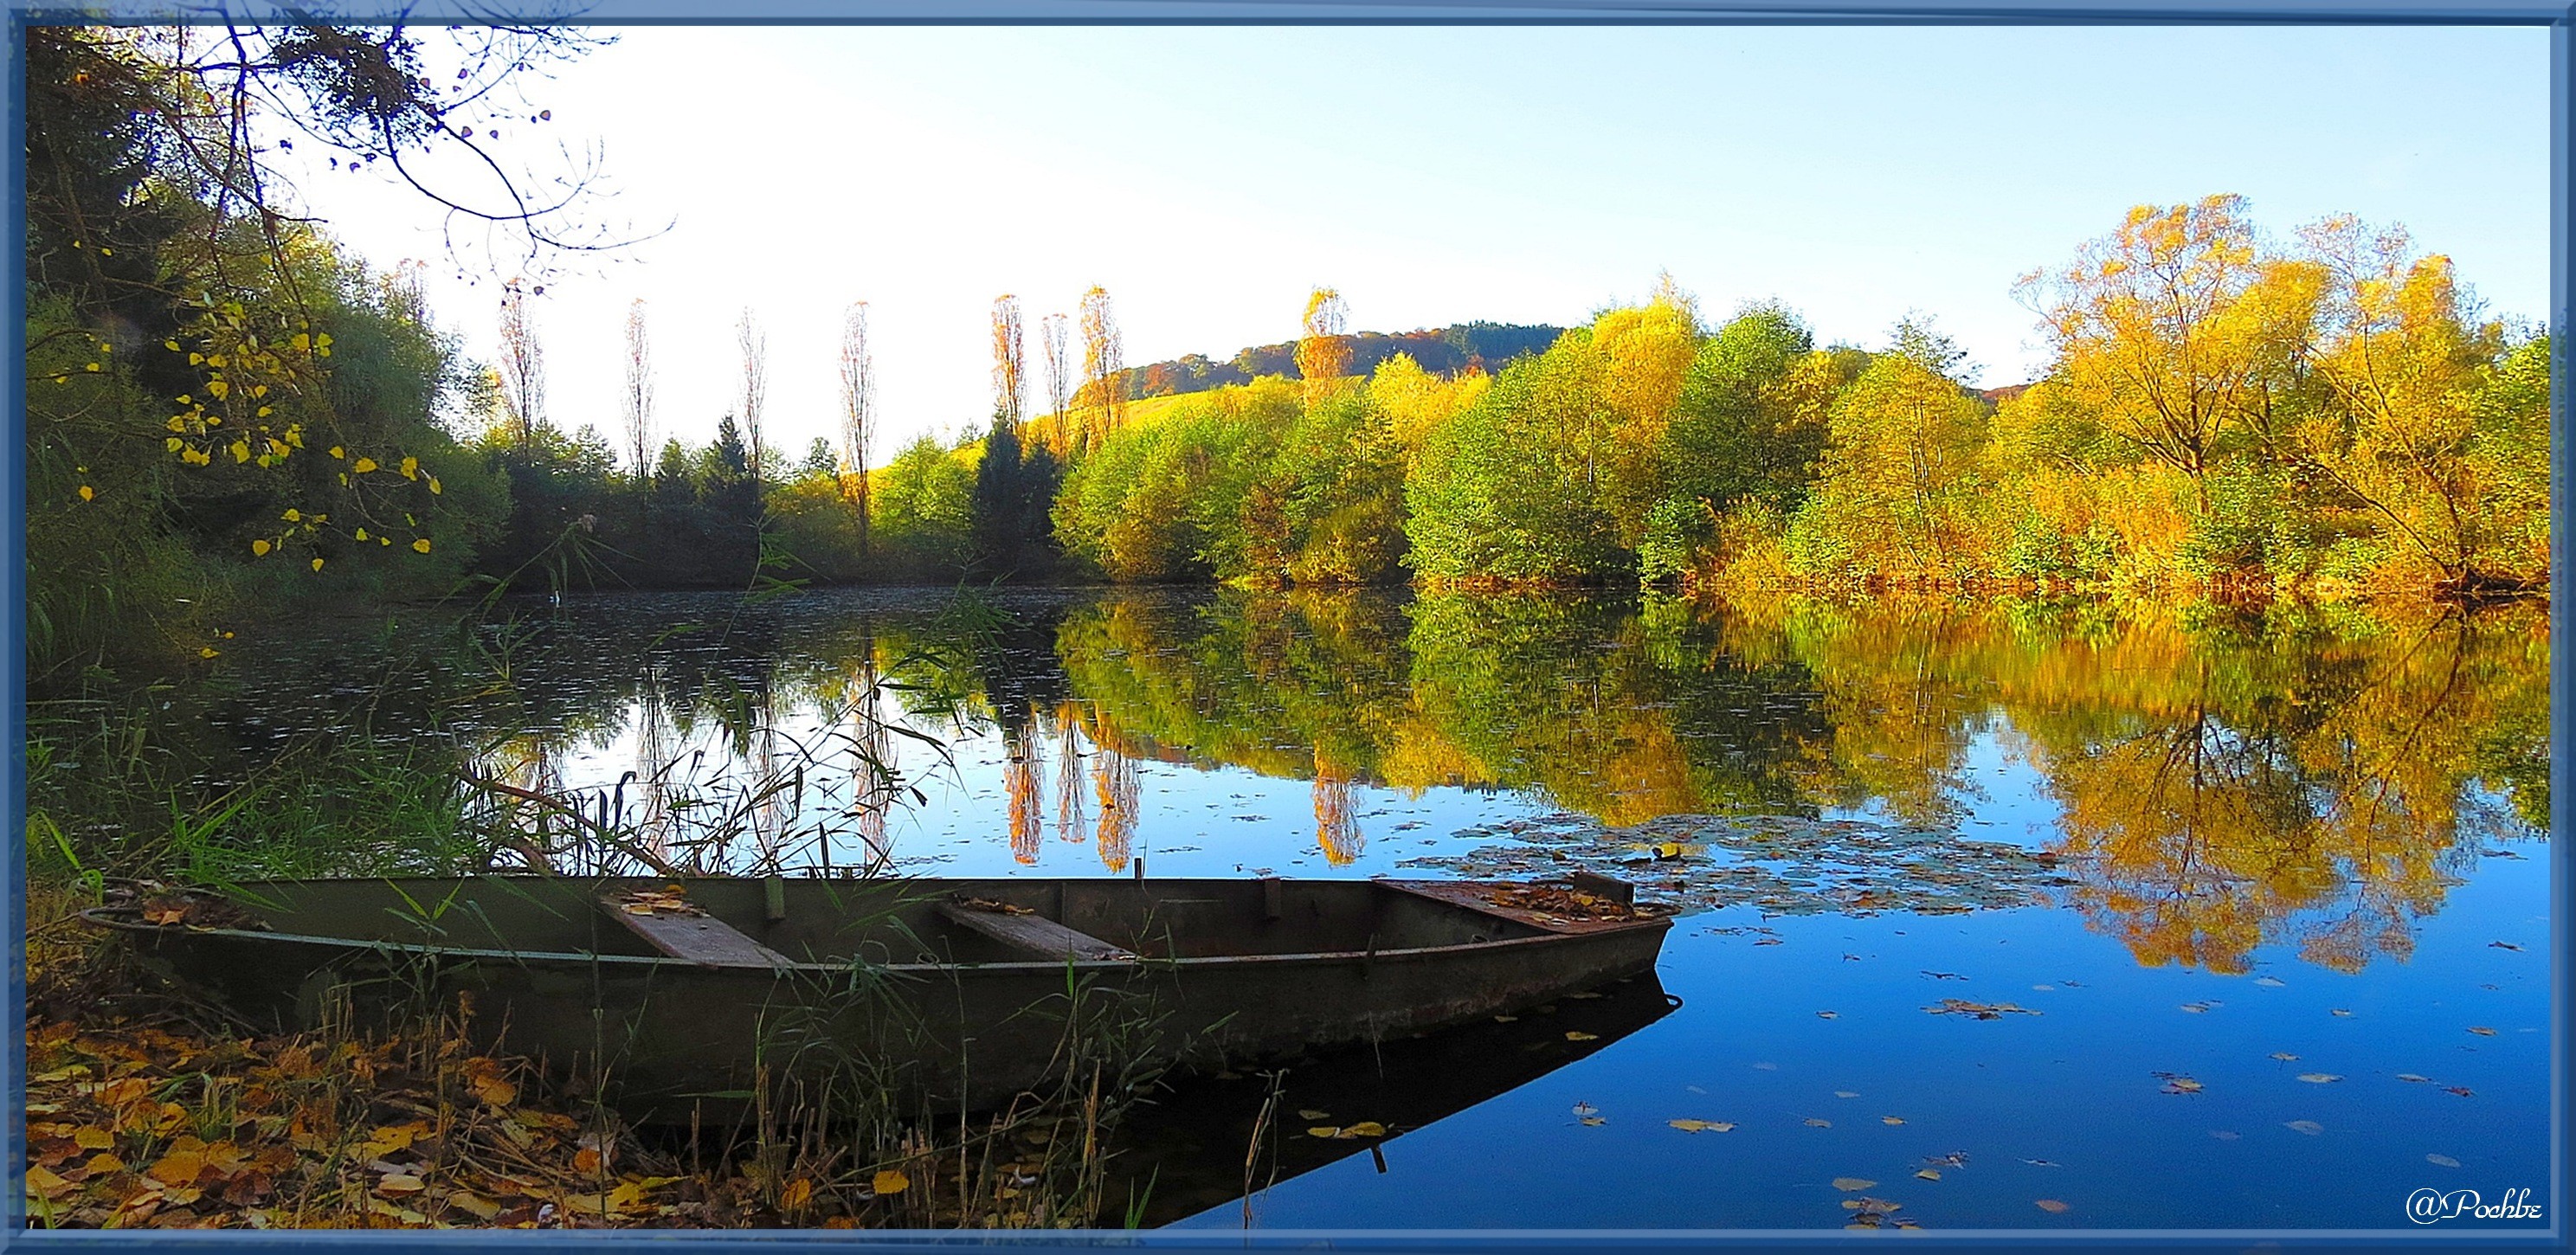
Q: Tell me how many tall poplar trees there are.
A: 8